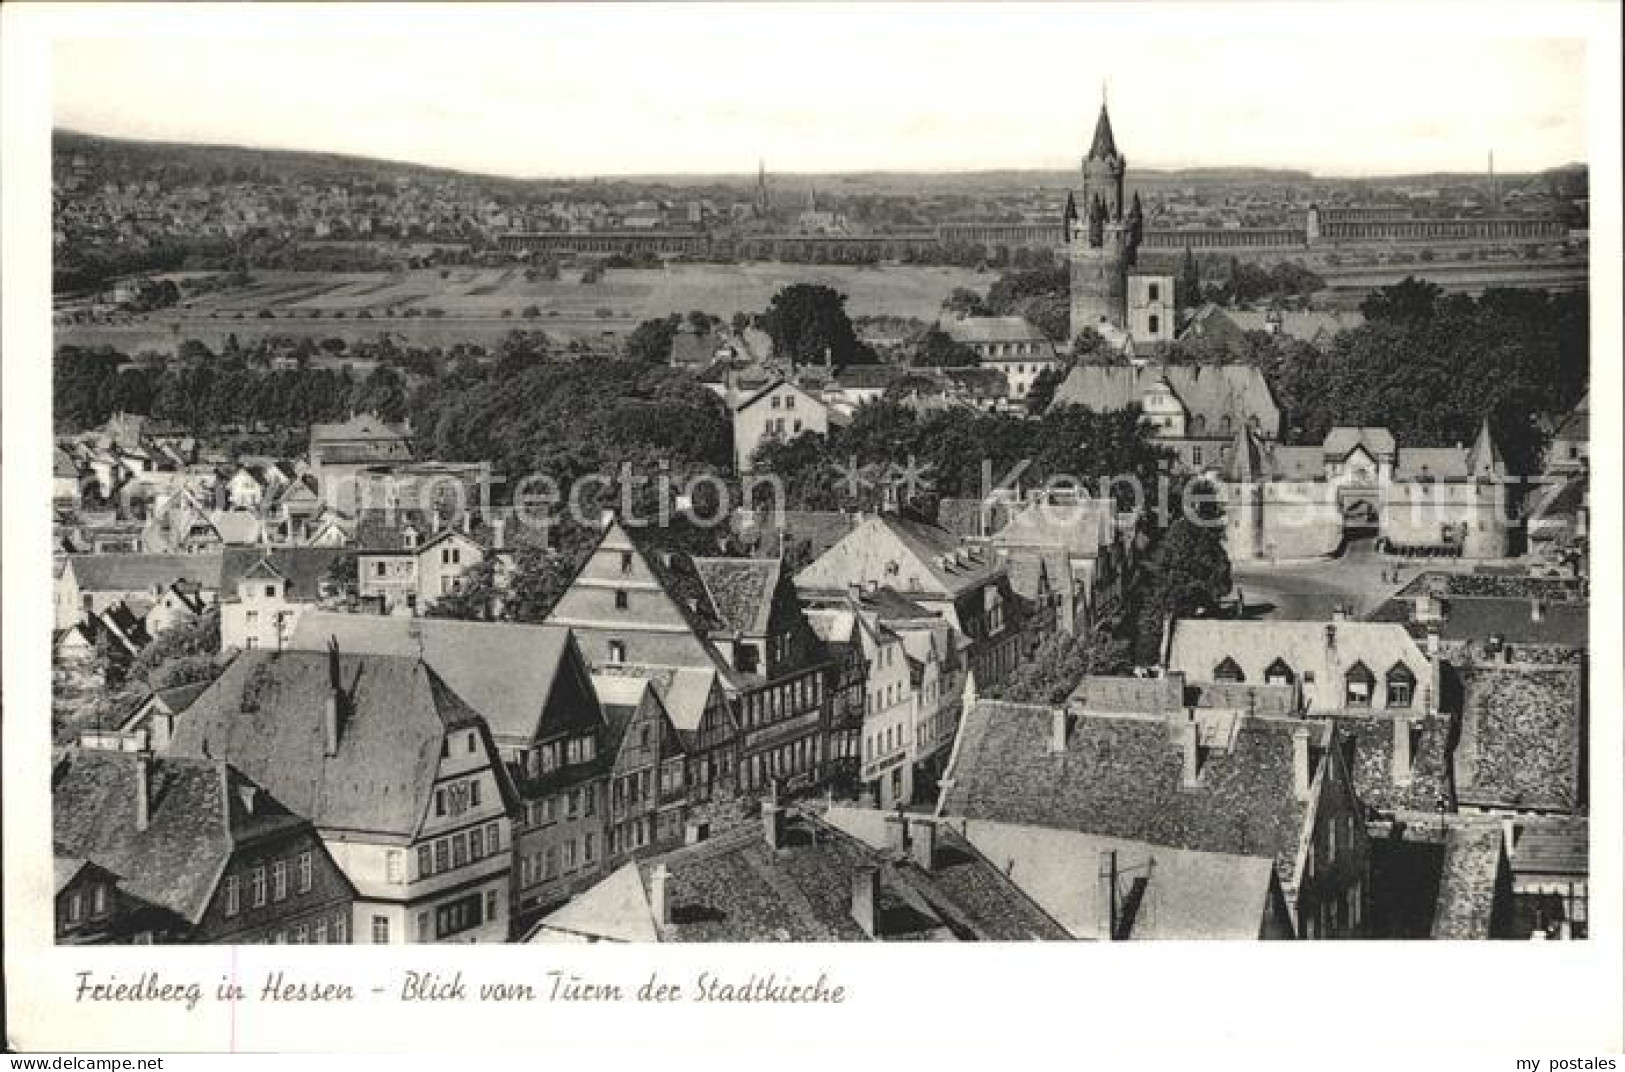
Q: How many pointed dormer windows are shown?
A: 4